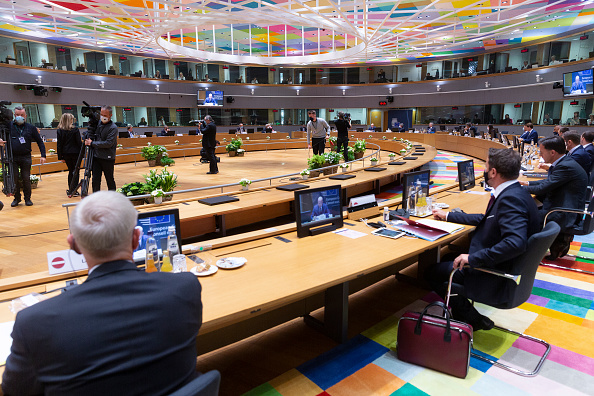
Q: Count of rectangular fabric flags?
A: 0